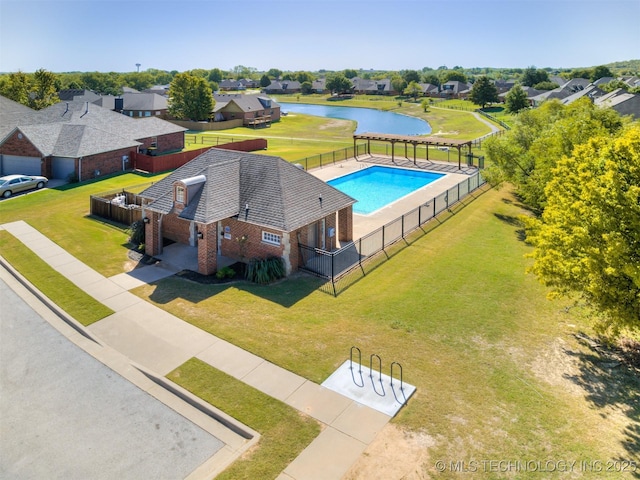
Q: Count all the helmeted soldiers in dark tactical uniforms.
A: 0